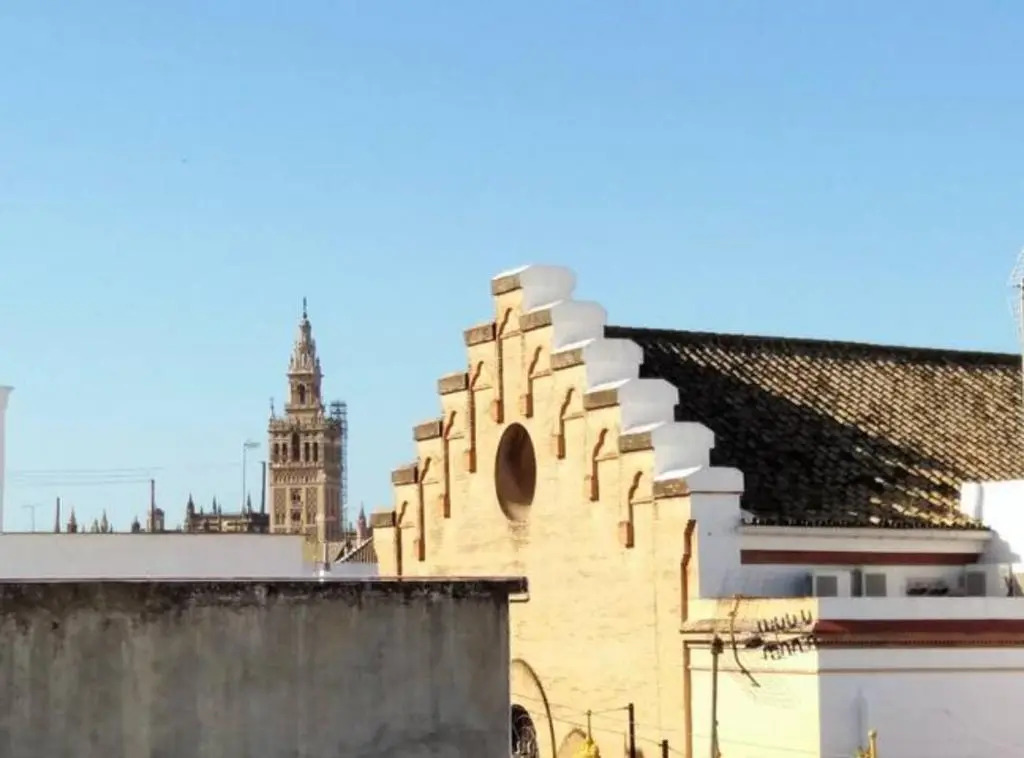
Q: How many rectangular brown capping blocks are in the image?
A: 11